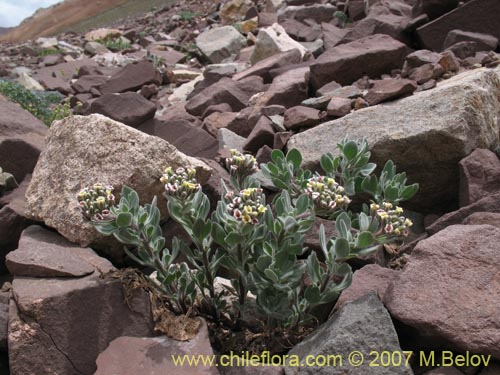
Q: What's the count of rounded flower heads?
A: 6